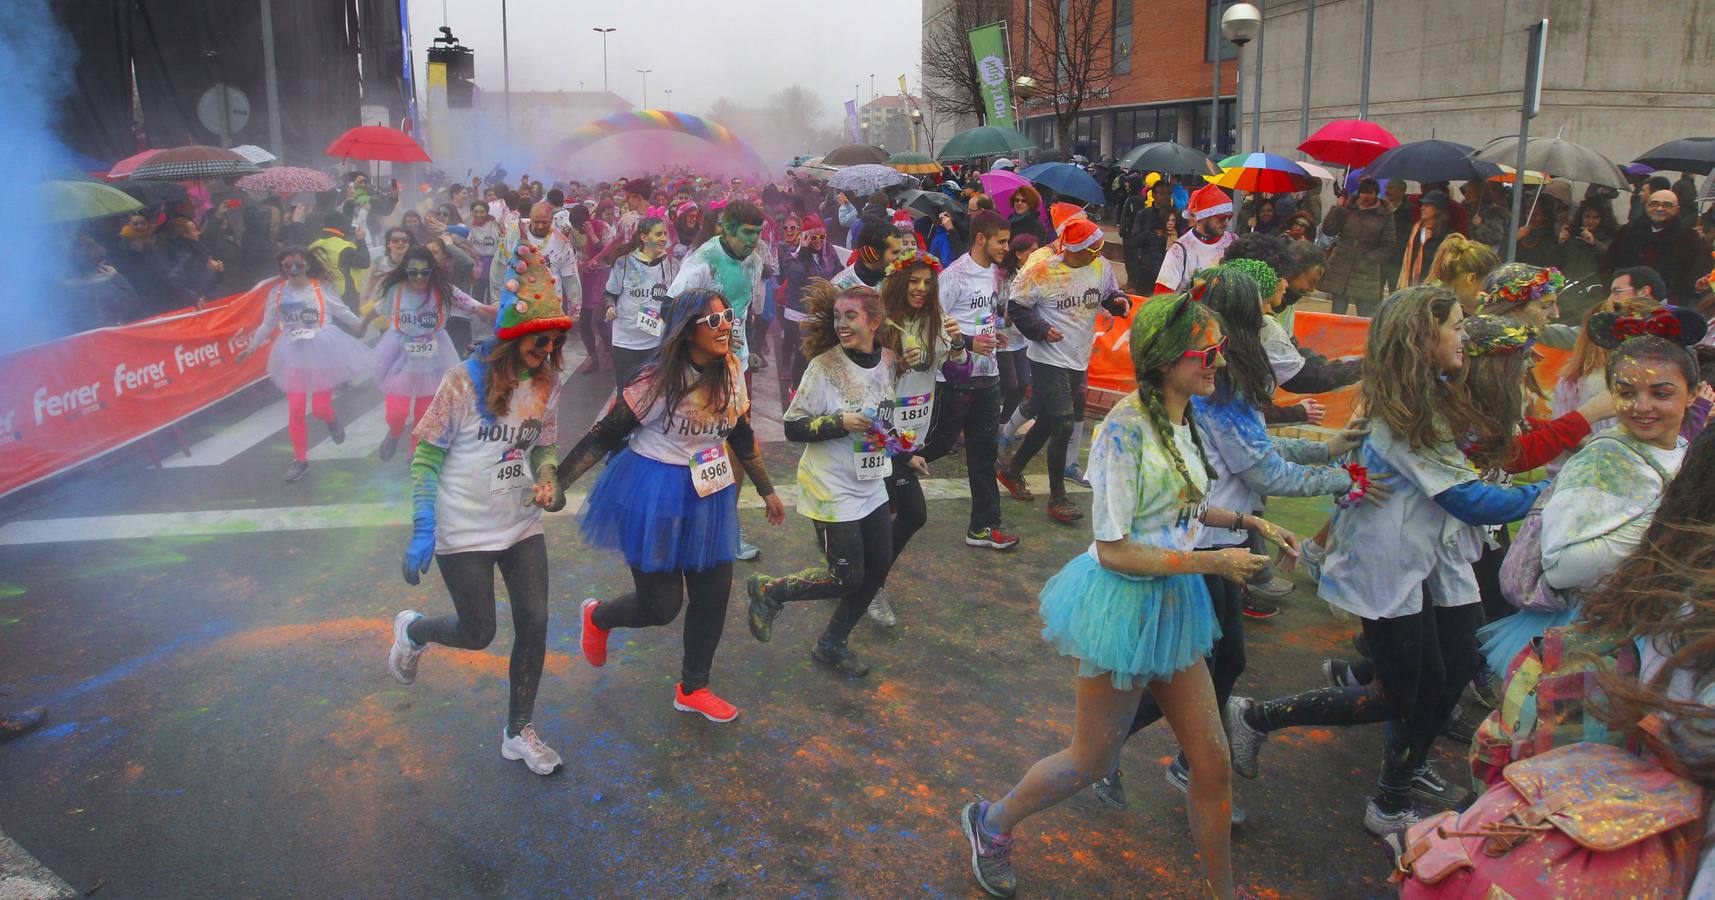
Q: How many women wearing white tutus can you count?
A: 2